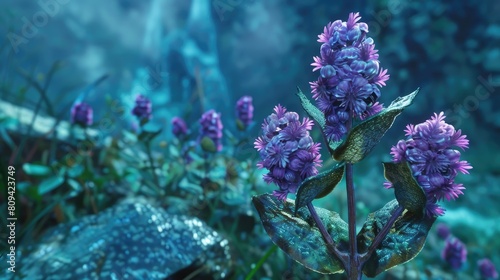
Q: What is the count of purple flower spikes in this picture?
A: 11